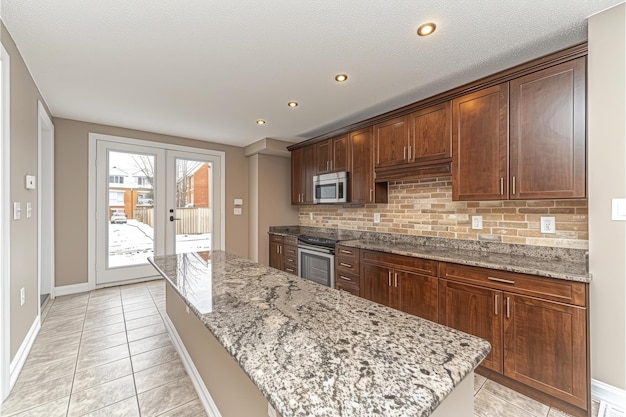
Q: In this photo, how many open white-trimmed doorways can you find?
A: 2